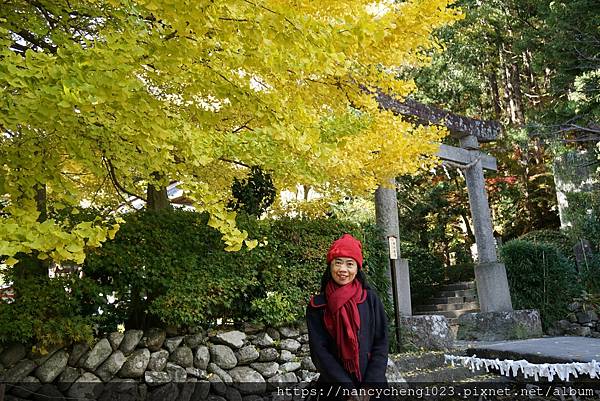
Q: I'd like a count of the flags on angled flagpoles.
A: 0